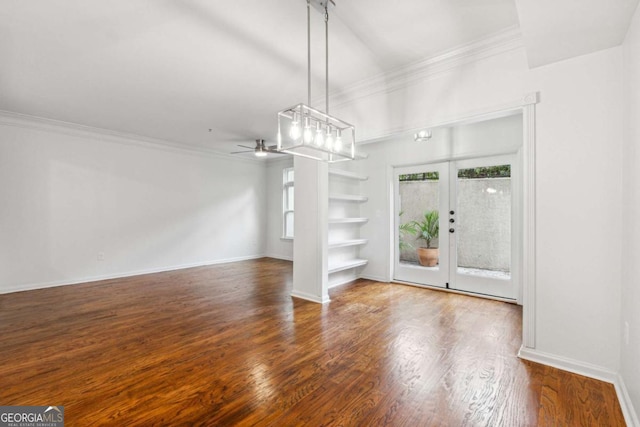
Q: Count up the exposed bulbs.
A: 5